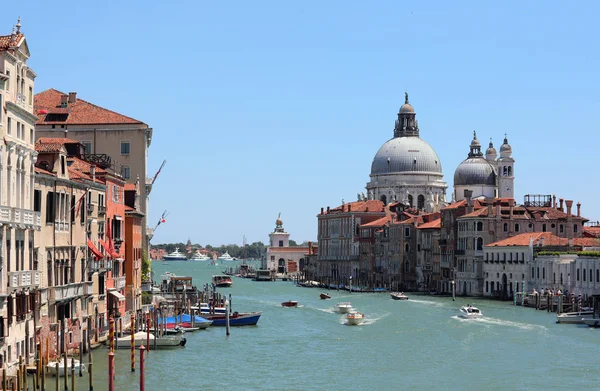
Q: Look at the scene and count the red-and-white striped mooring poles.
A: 2